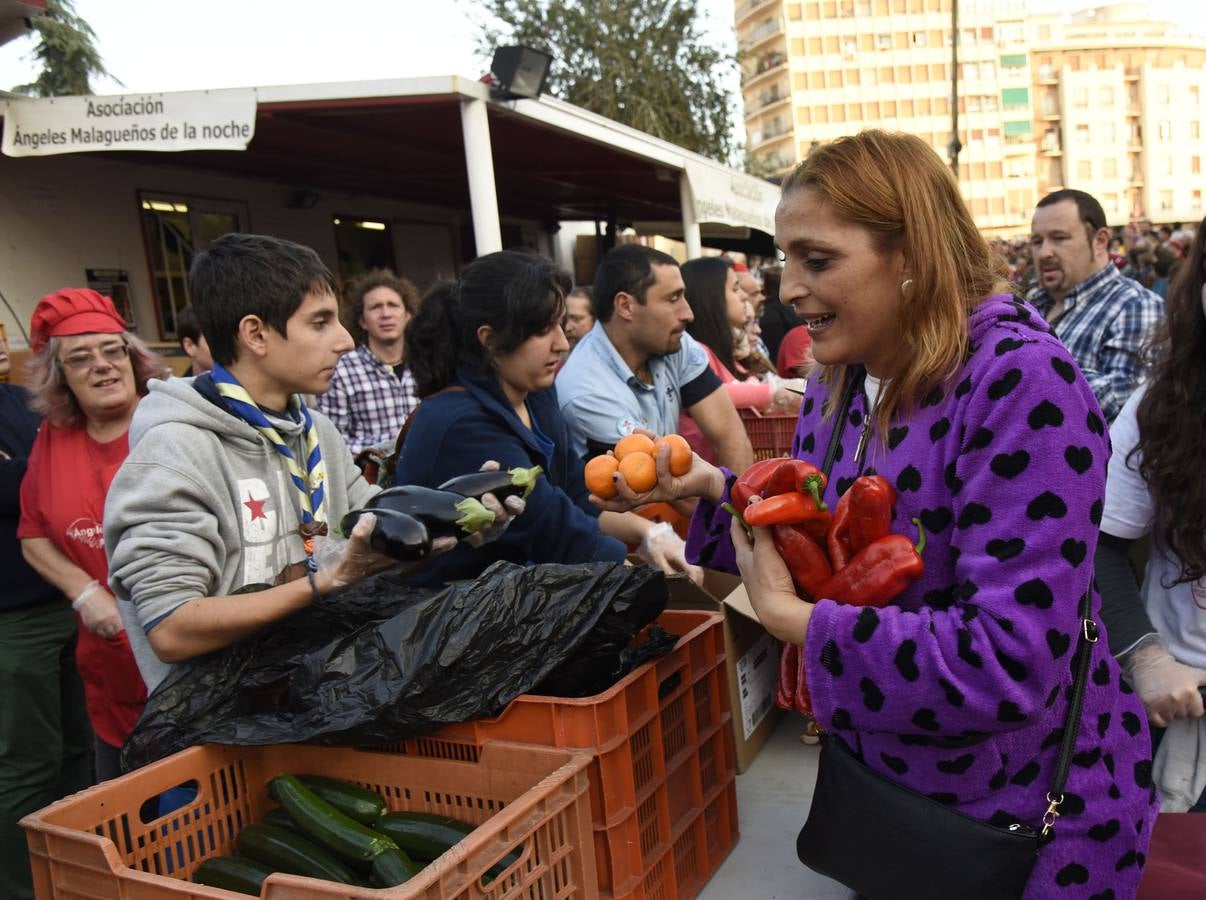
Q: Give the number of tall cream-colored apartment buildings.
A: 2